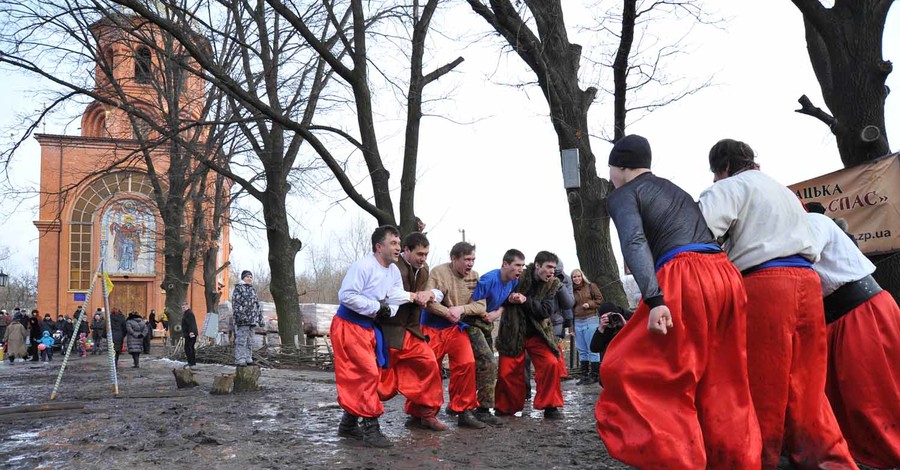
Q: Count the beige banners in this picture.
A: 1